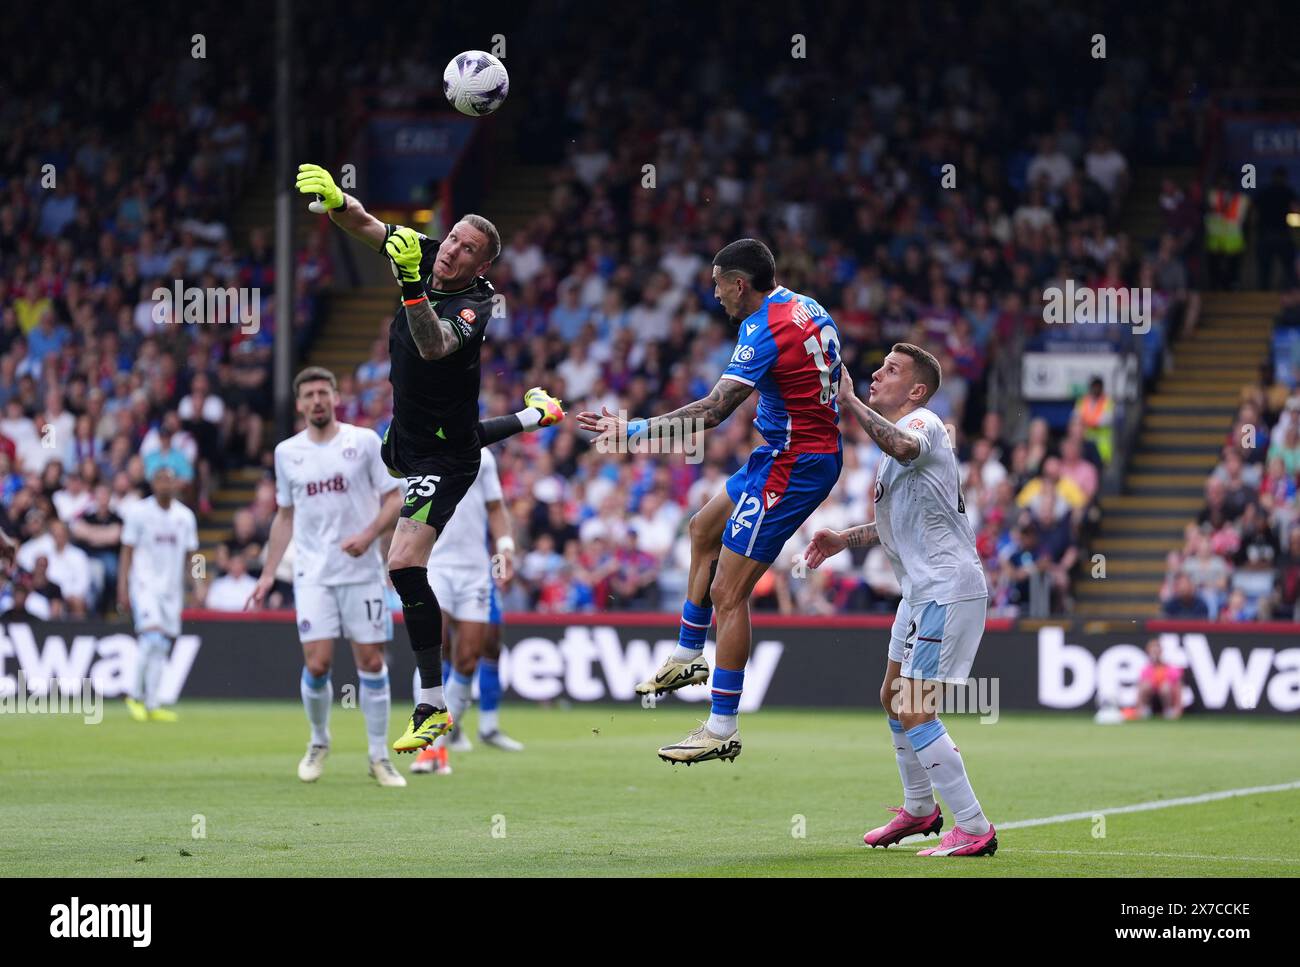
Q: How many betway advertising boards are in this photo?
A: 3